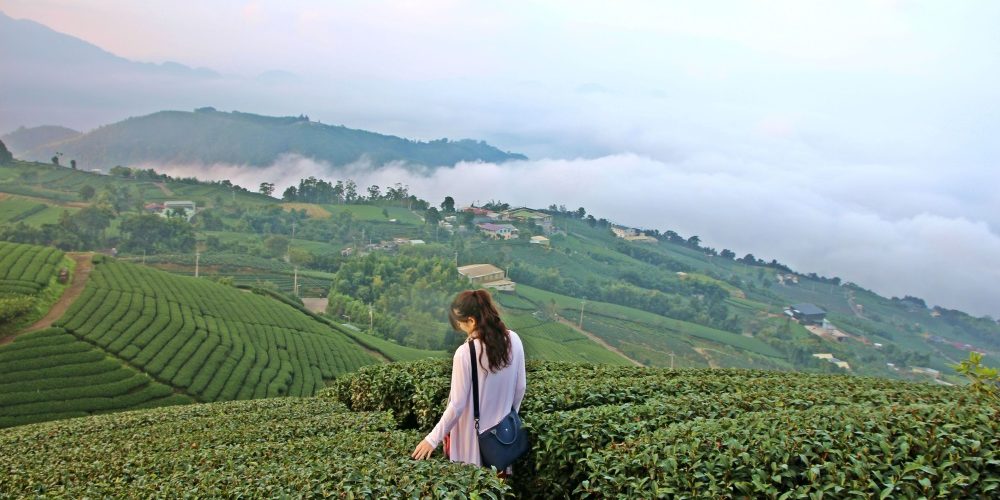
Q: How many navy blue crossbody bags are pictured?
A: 1